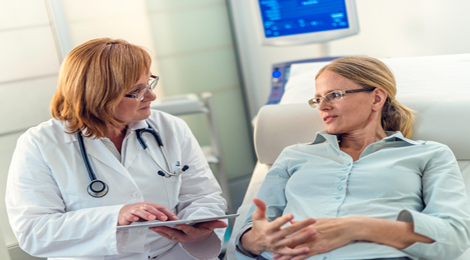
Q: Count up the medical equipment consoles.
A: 1